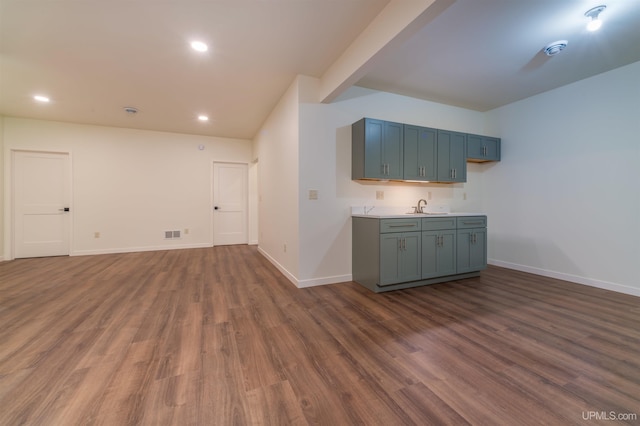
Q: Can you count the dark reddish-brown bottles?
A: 0